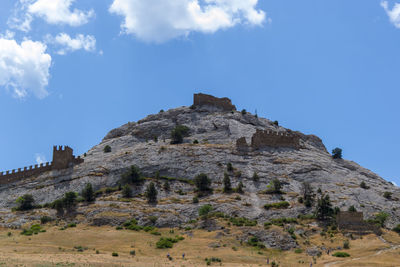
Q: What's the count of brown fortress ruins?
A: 4